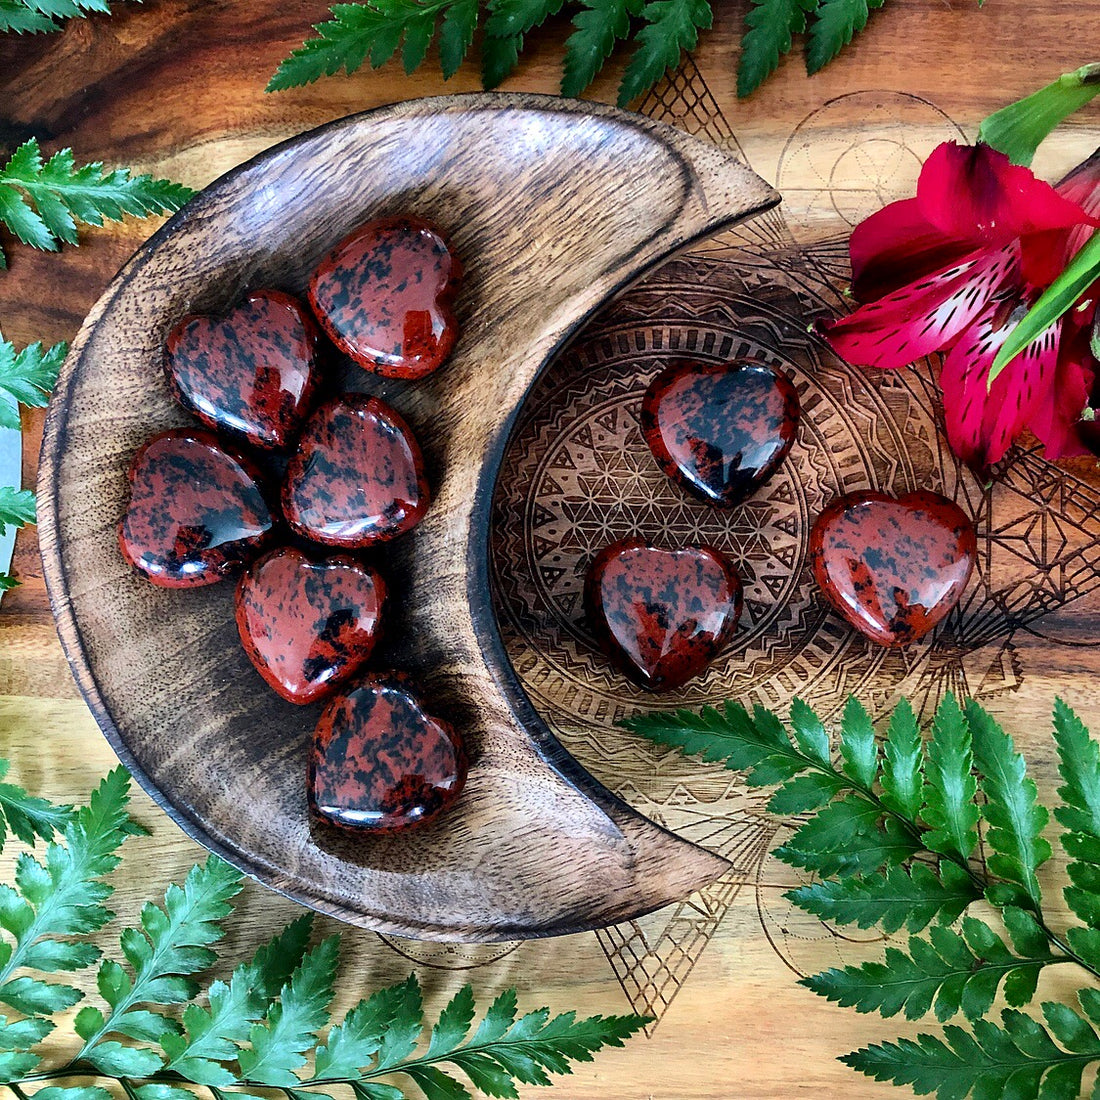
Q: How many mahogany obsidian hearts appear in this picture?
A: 9